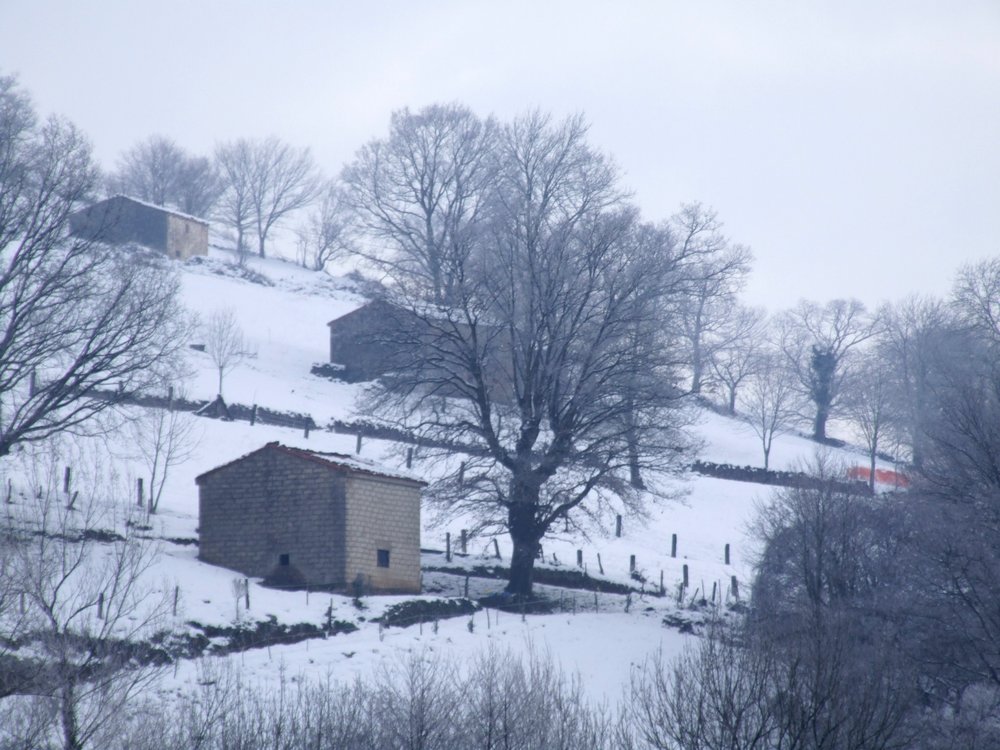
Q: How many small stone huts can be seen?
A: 3